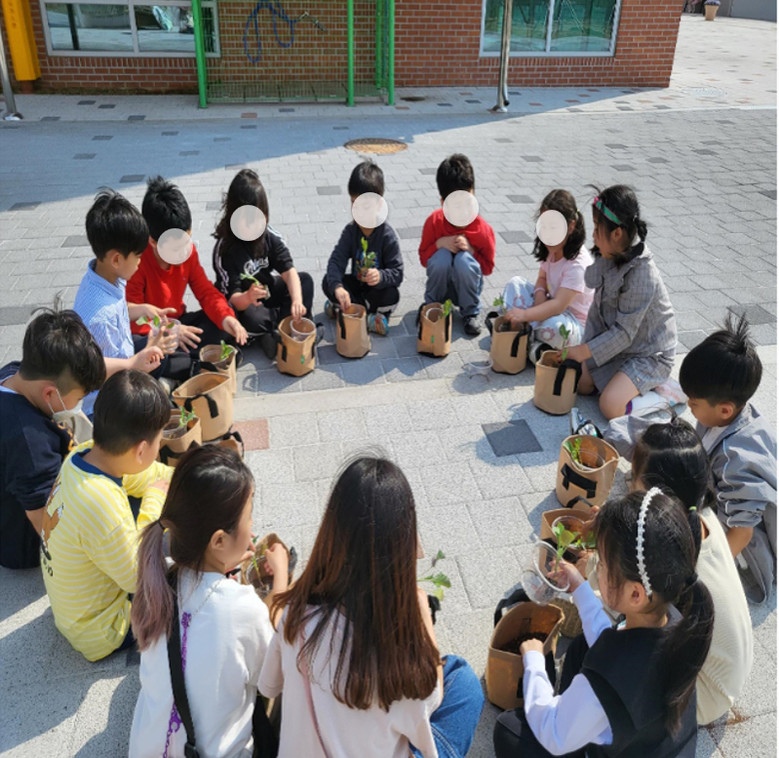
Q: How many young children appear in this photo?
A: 14